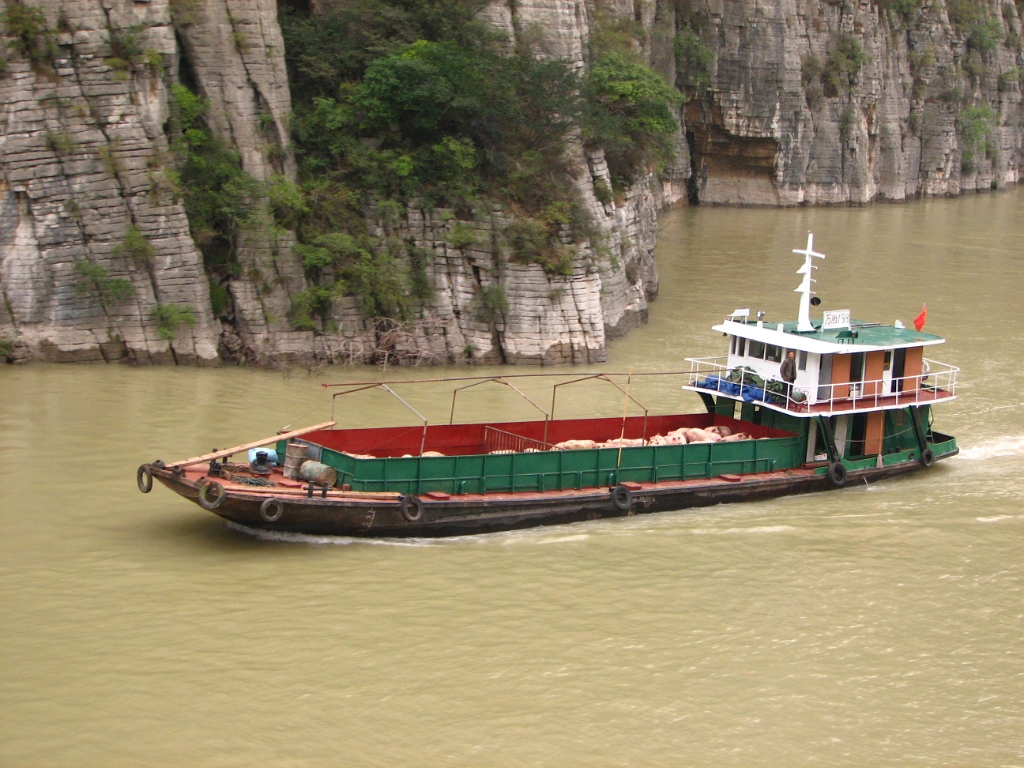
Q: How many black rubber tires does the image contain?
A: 7